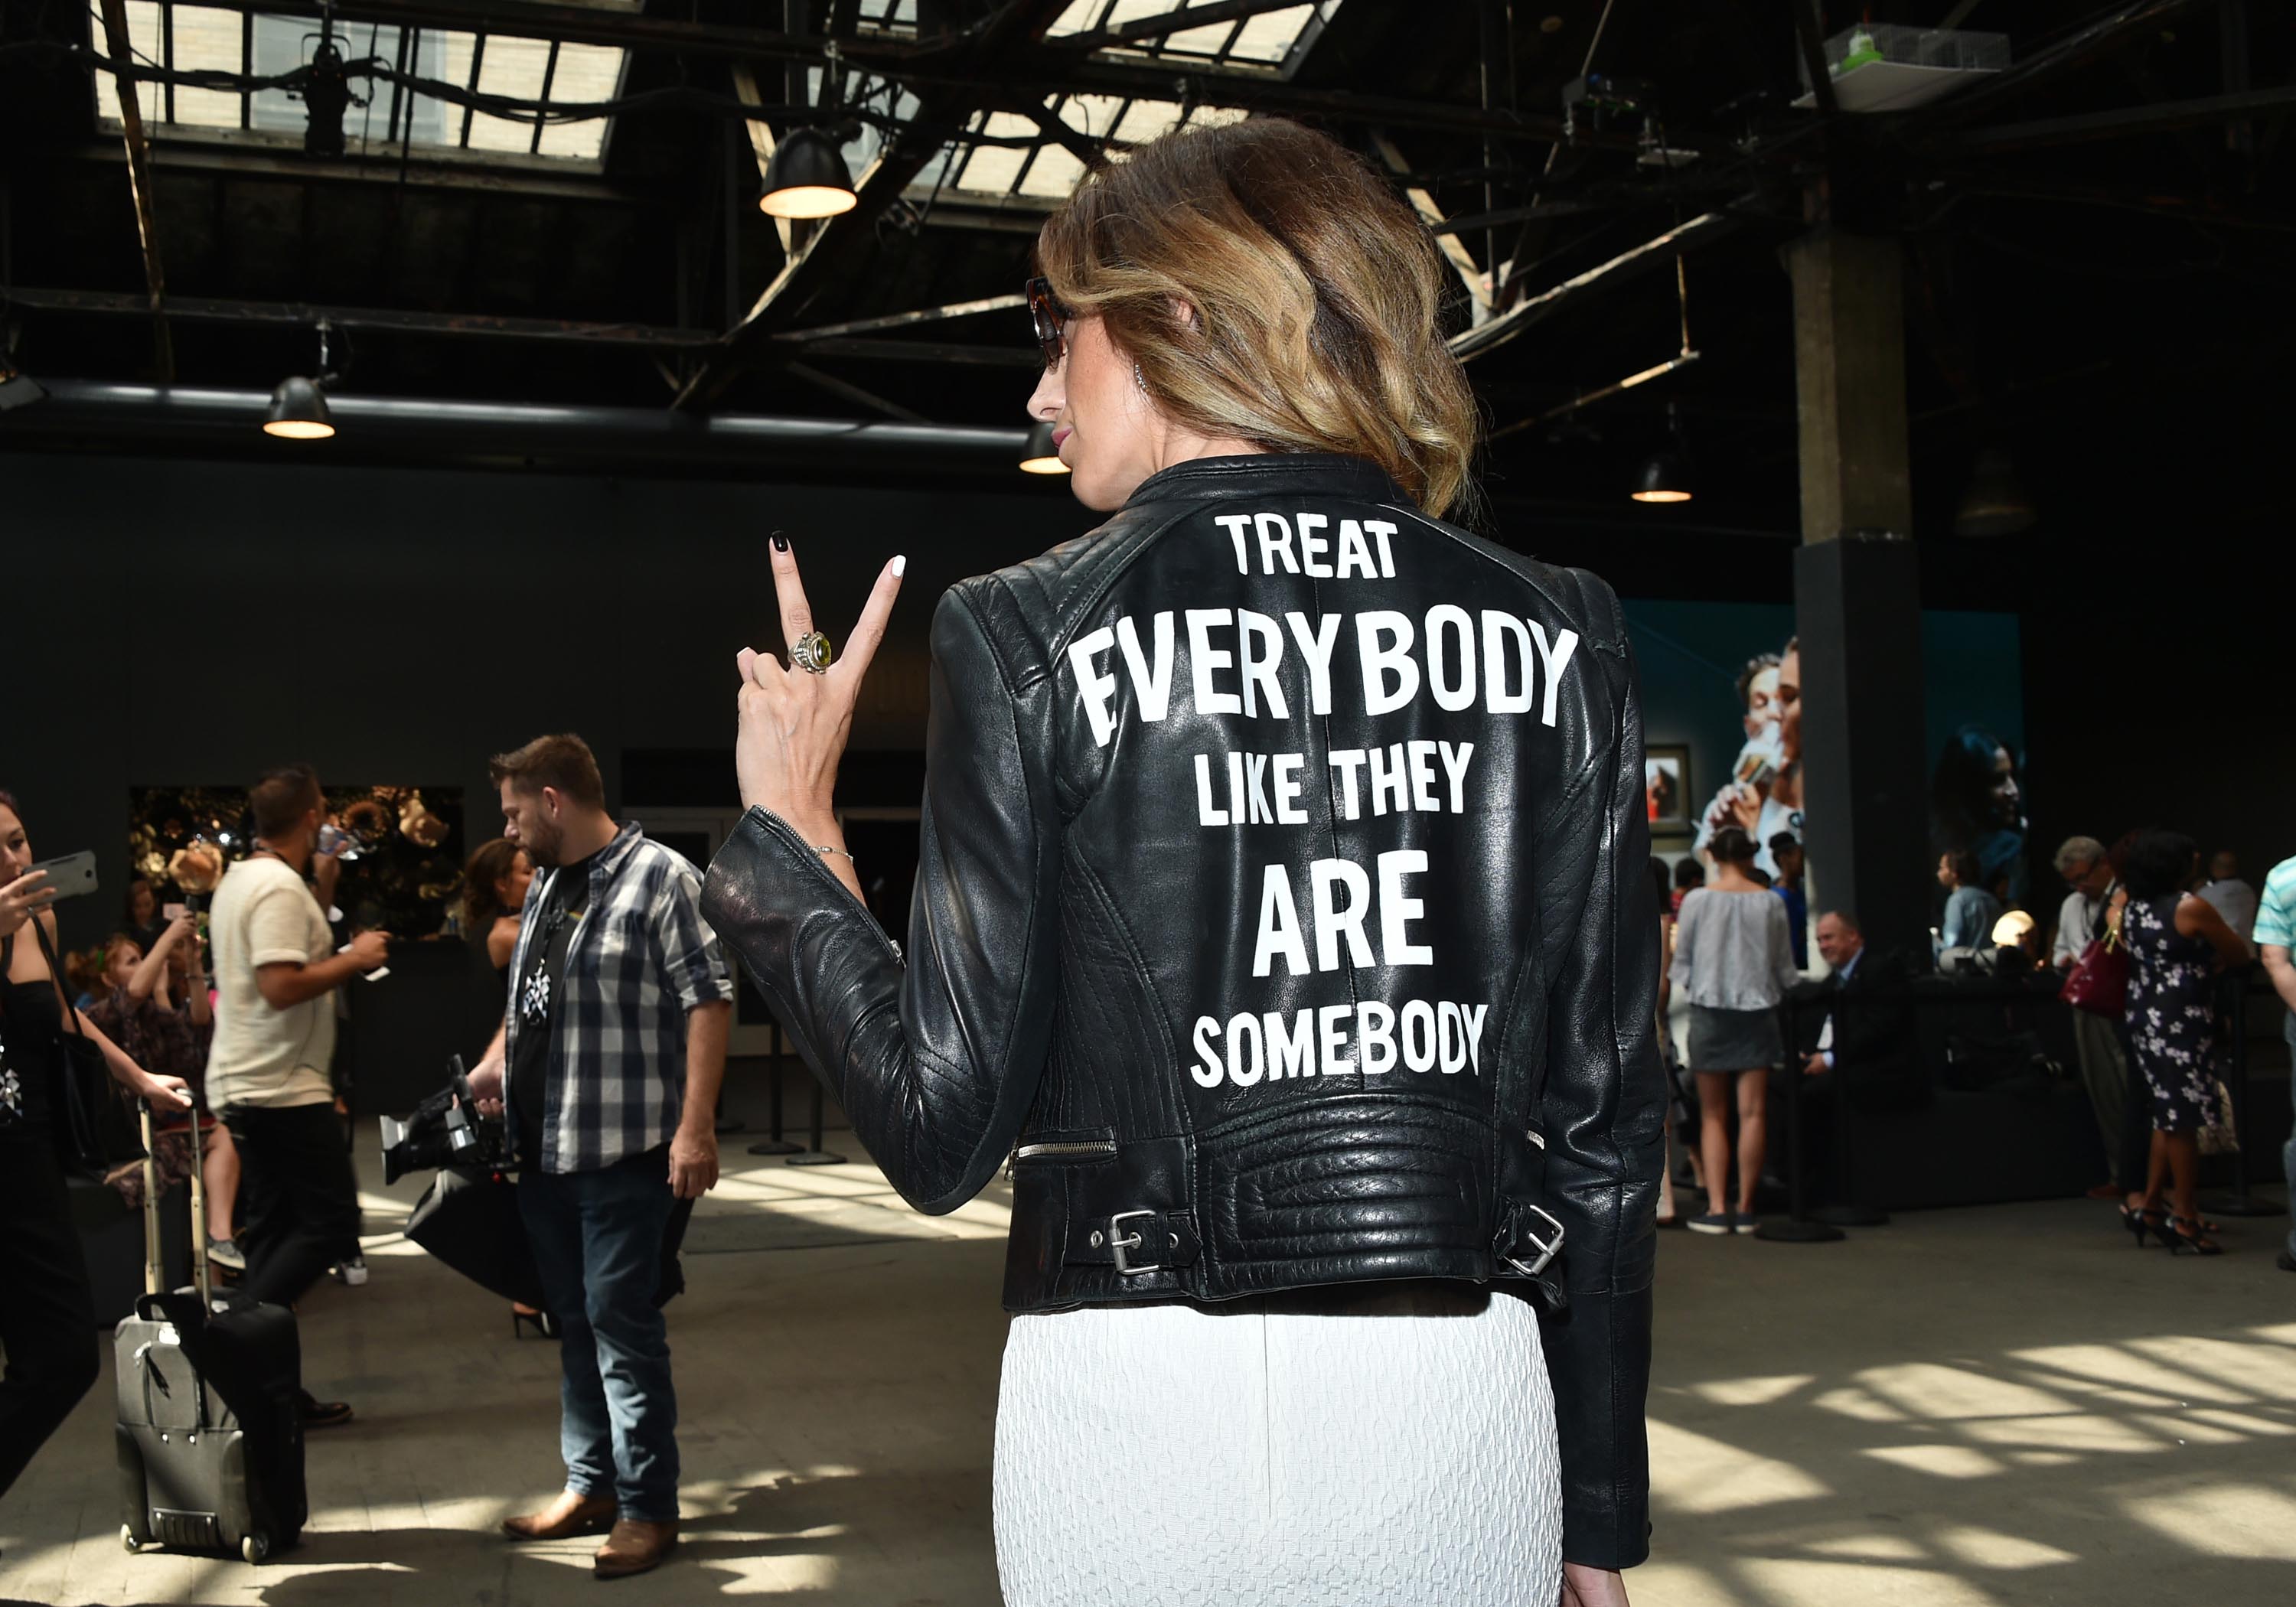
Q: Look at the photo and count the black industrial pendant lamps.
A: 4